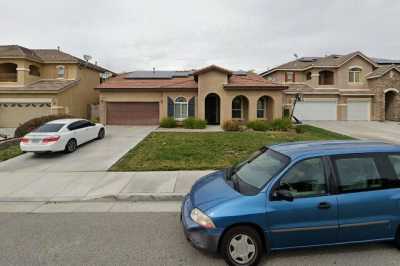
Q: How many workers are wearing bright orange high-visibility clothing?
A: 0